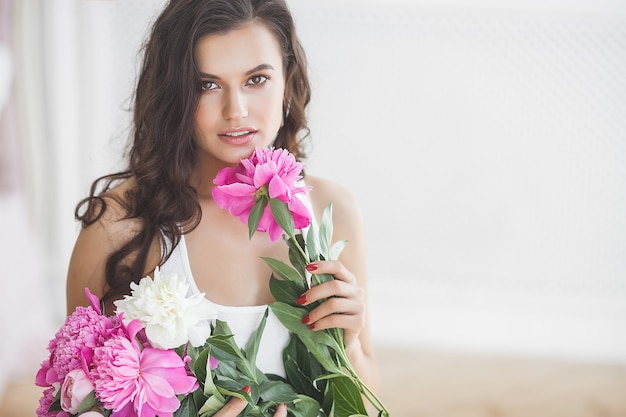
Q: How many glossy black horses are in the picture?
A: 0